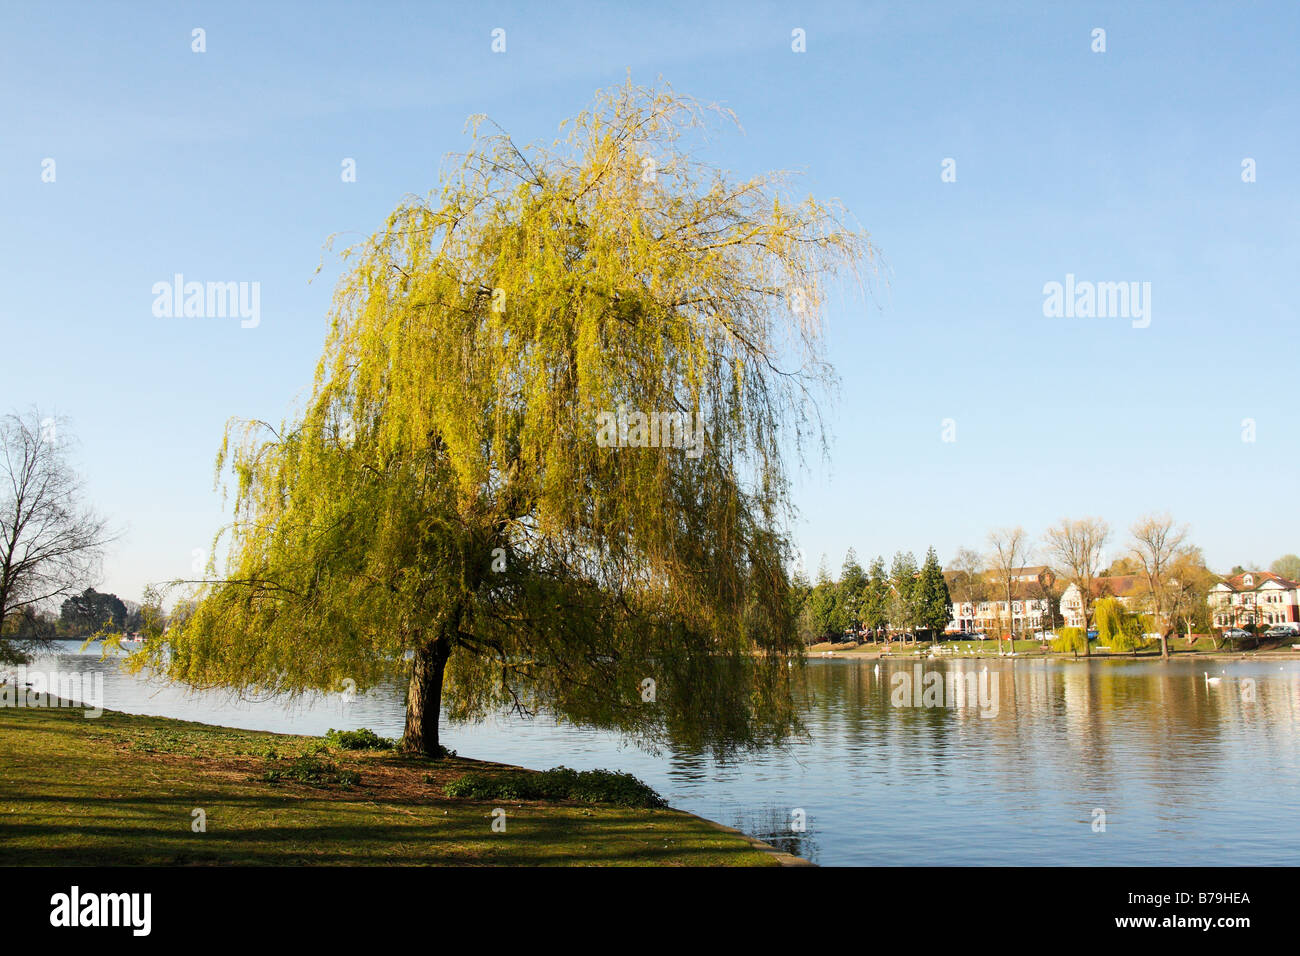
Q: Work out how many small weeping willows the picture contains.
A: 2